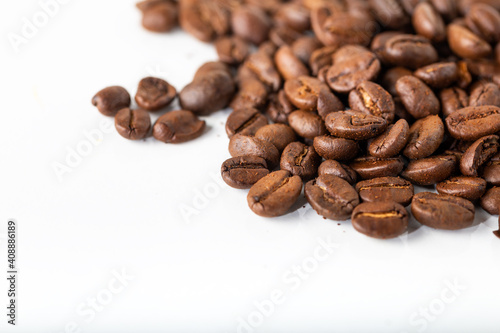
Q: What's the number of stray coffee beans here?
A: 4